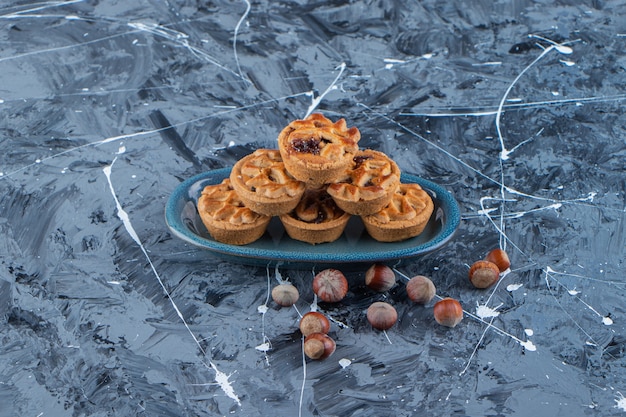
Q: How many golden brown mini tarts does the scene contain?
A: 6